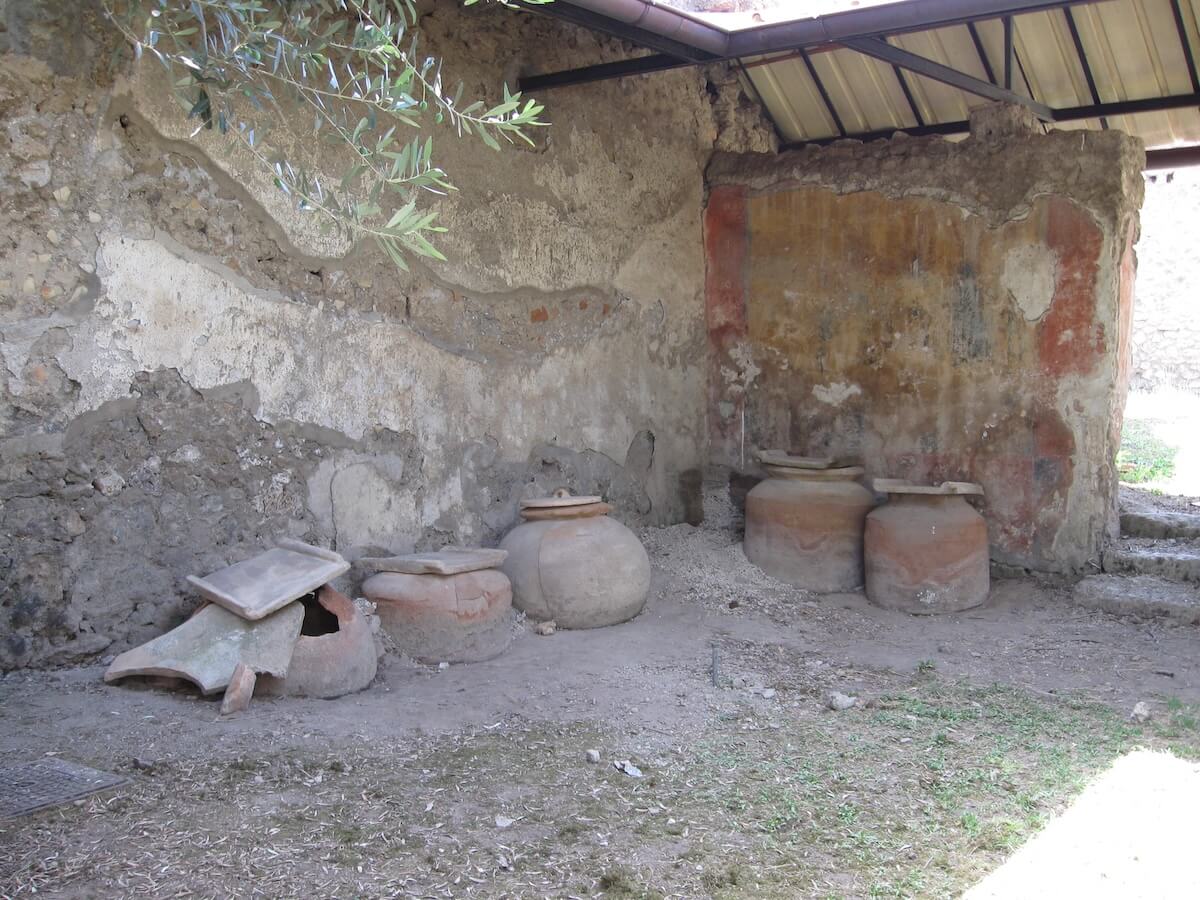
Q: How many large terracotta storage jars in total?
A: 5